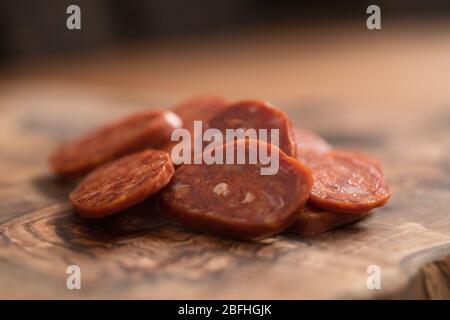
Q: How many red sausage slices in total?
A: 8